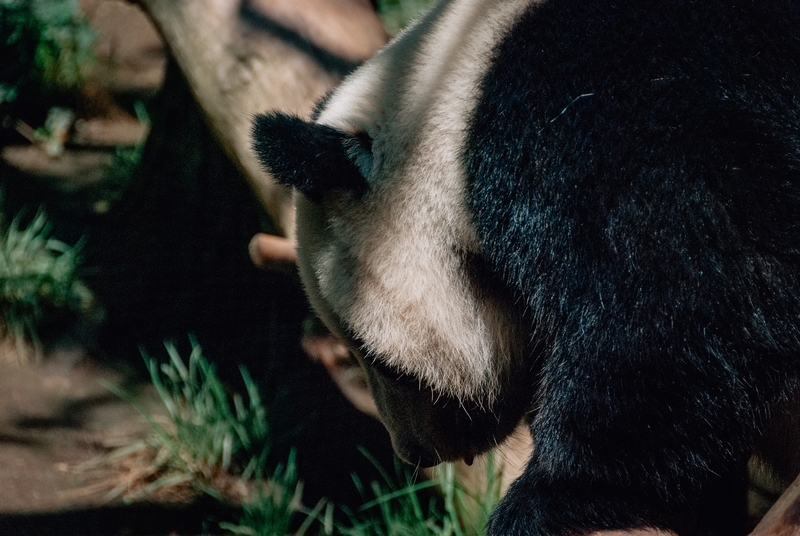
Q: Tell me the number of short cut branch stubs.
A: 1